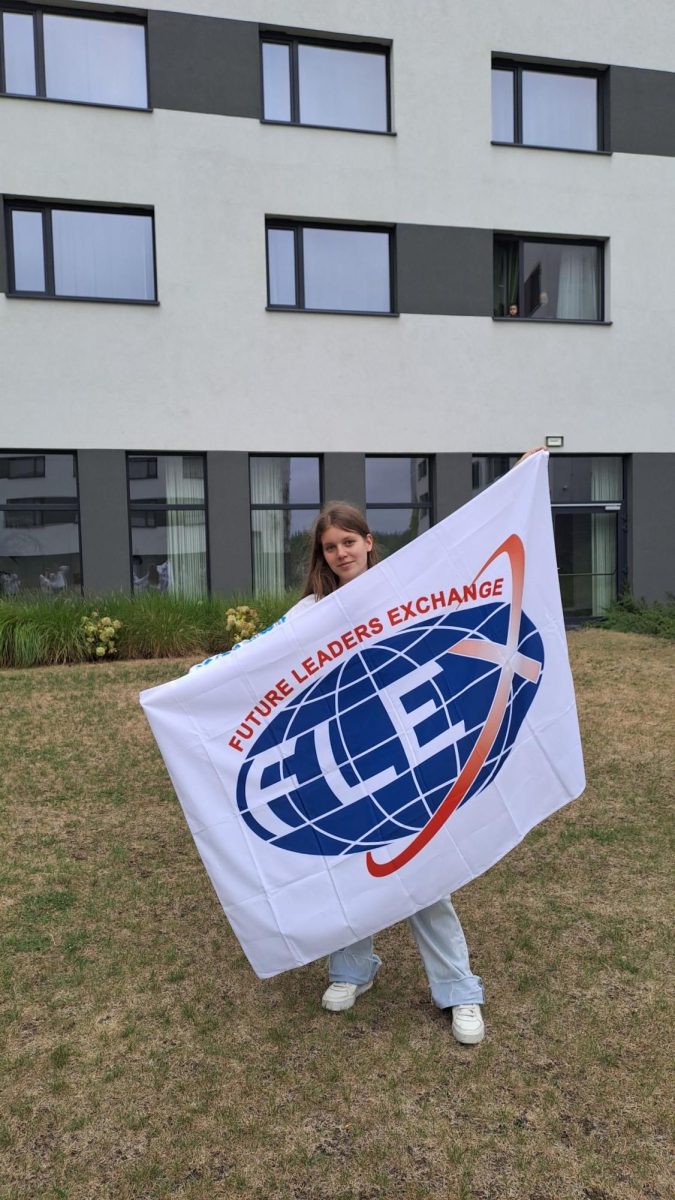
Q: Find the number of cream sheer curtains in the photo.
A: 4